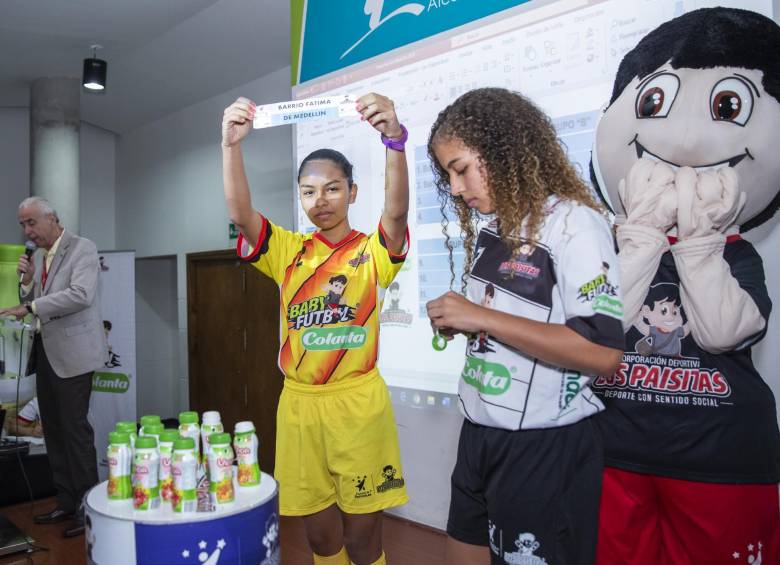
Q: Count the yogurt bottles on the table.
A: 11